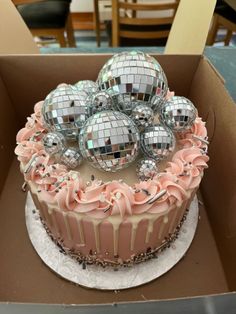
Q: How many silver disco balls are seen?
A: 11